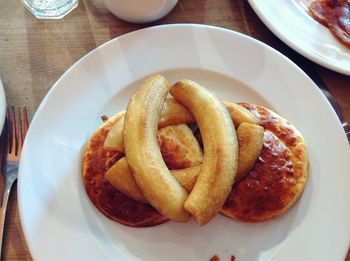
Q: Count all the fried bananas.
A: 4